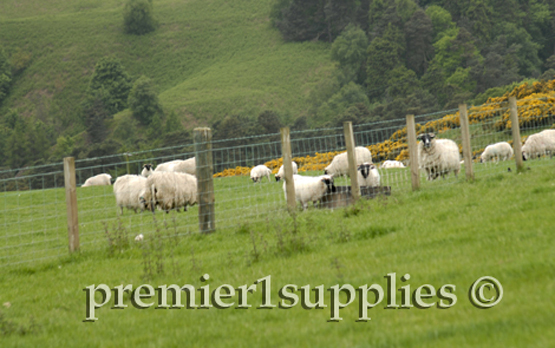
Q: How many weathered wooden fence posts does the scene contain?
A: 7